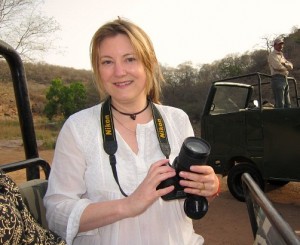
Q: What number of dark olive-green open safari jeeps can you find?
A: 1